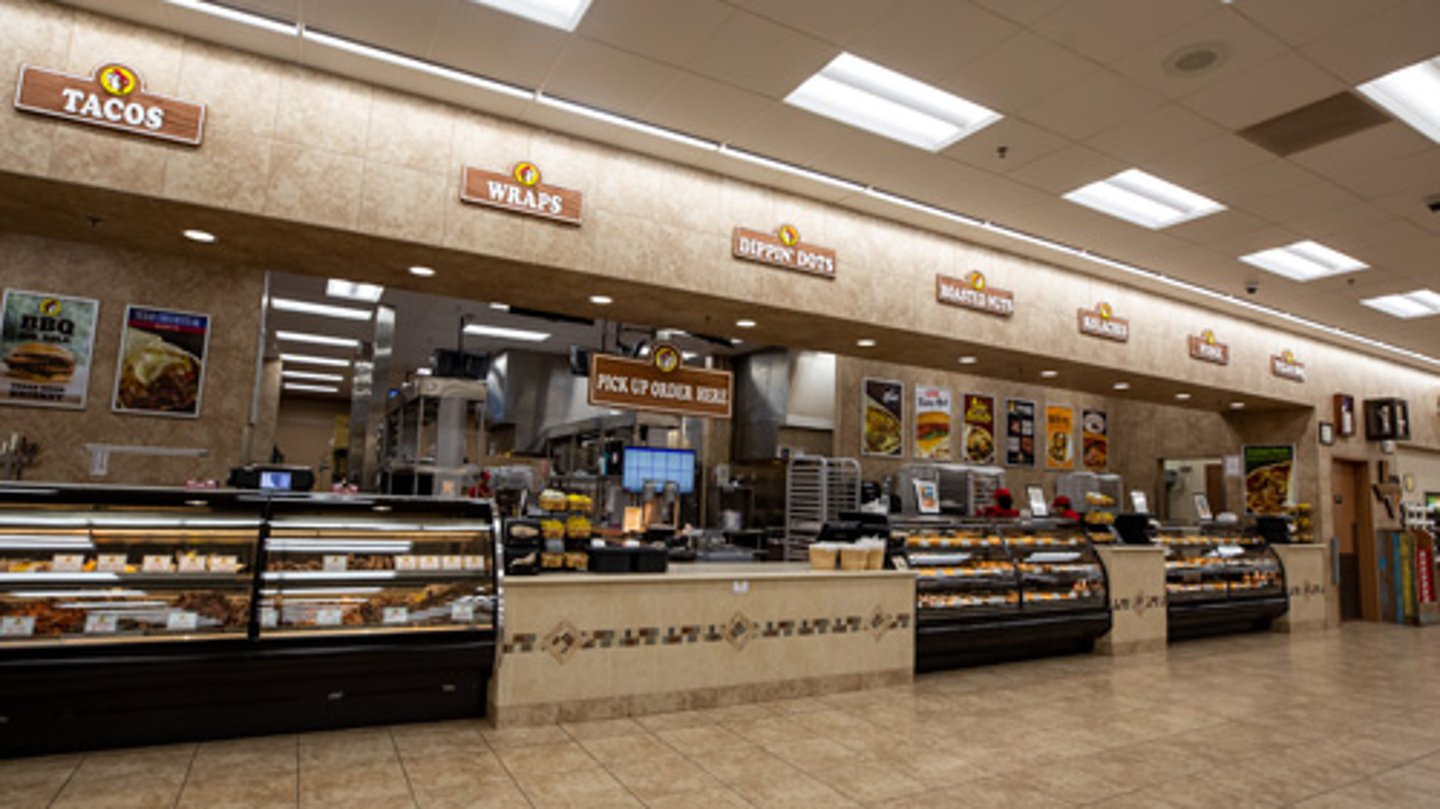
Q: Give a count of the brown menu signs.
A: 7